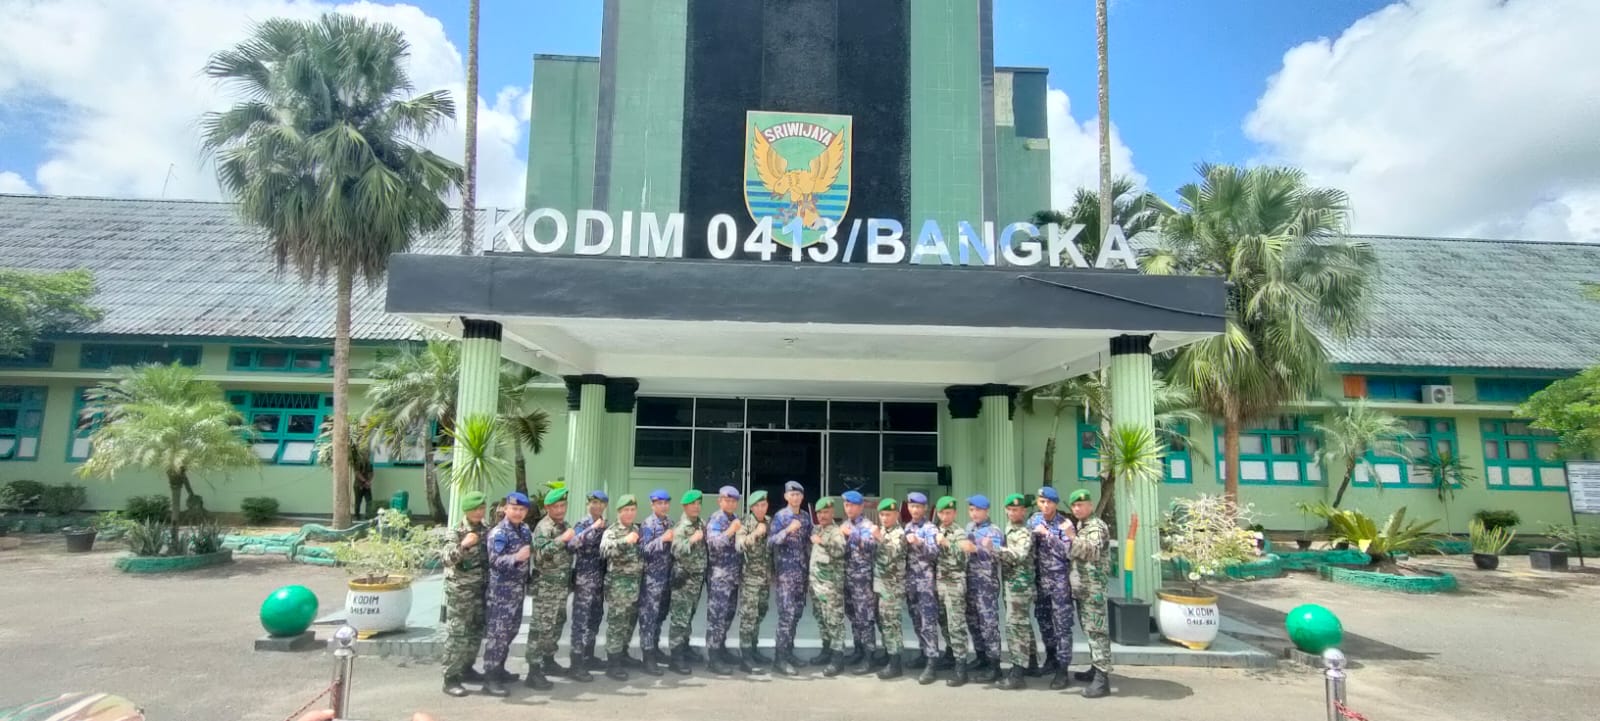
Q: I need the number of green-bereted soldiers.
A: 10